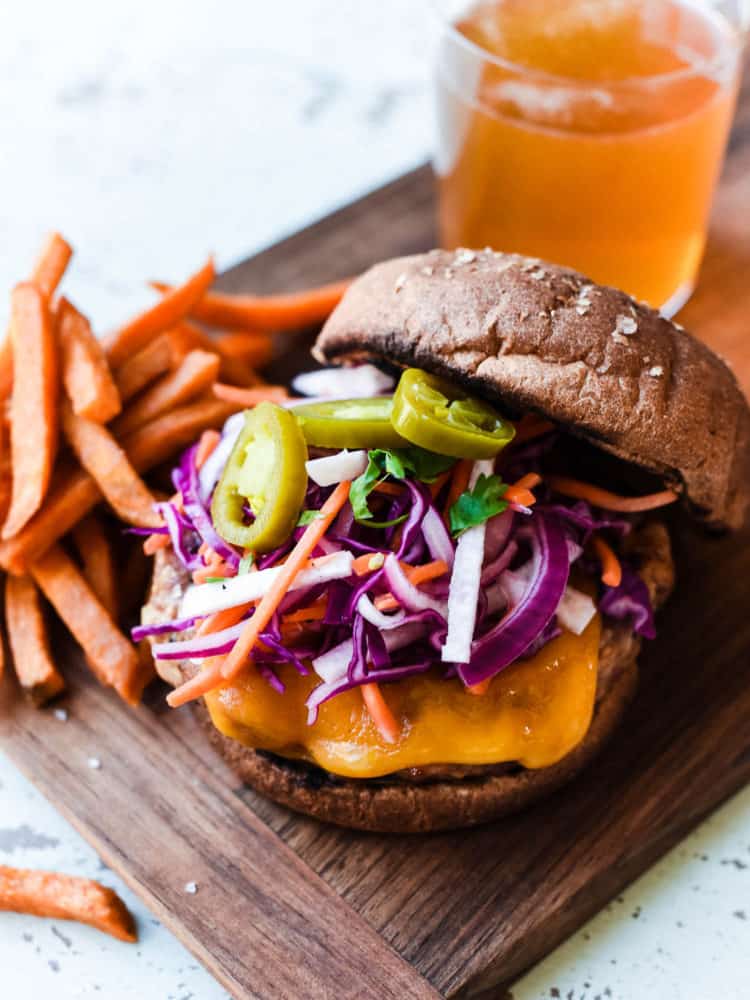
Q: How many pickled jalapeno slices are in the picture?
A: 3